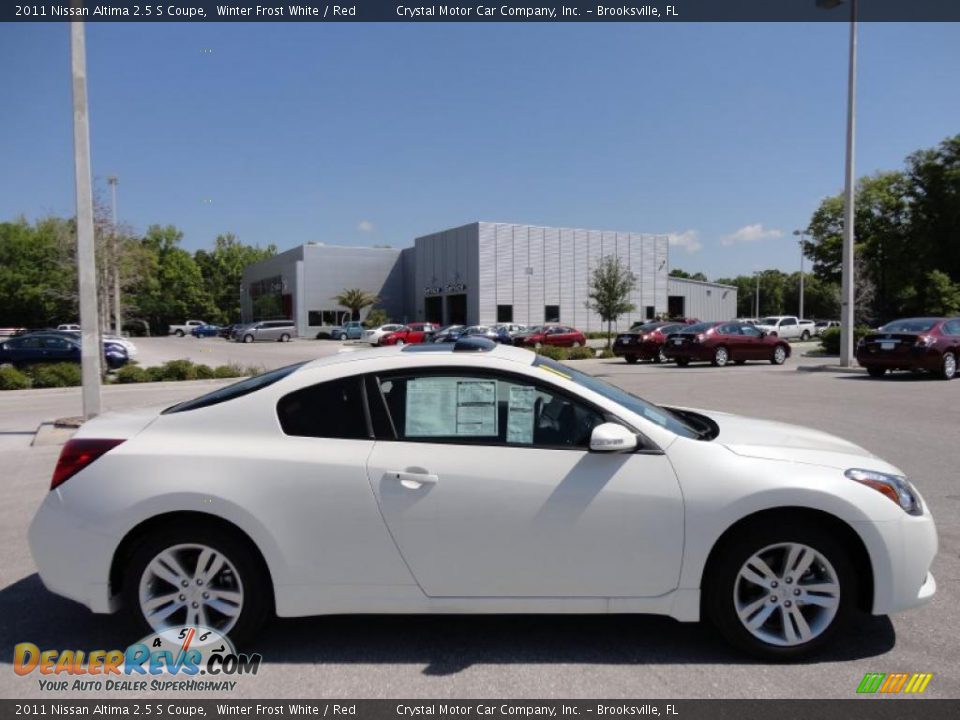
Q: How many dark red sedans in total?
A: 3